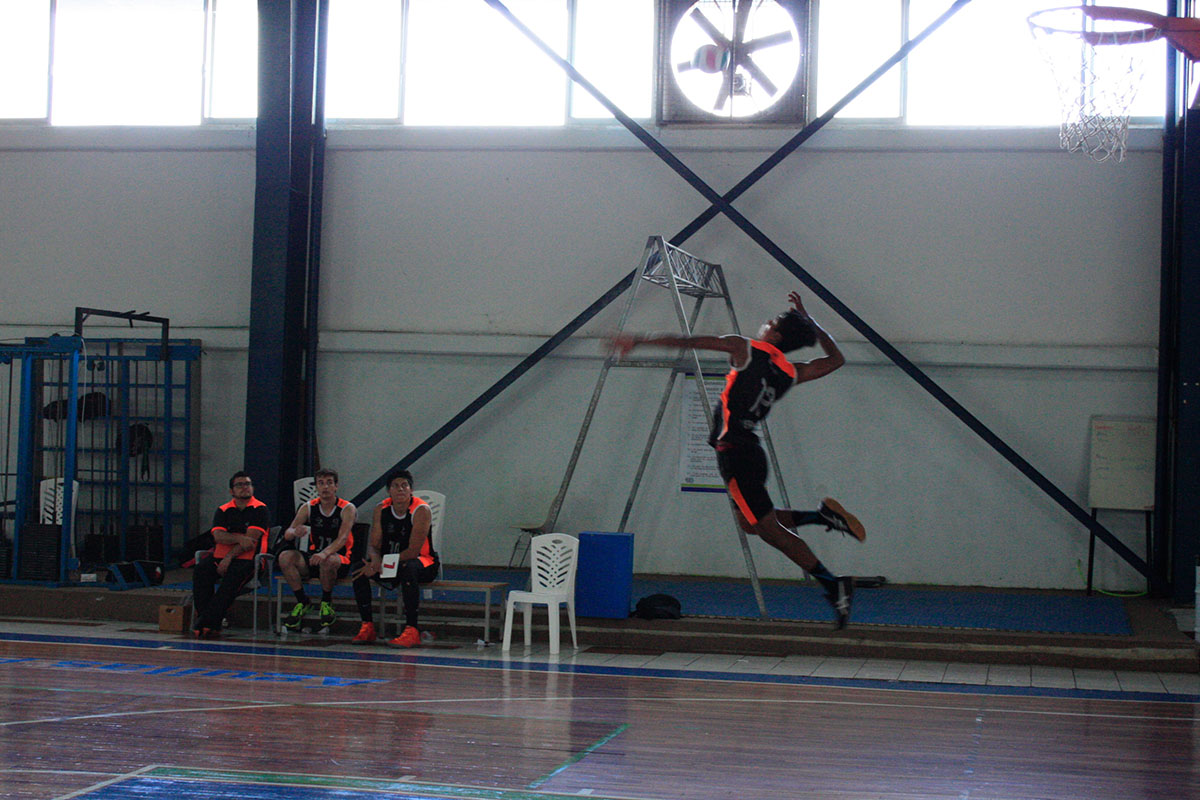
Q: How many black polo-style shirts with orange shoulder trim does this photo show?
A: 1